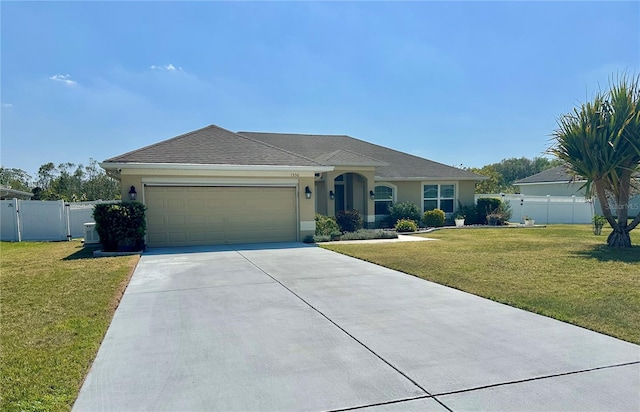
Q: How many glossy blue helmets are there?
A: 0